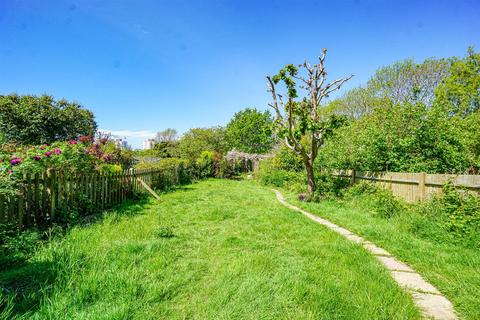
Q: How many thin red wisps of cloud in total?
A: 0